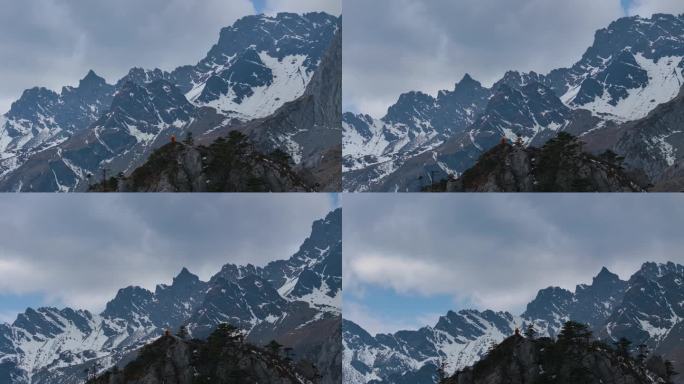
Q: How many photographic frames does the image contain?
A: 4